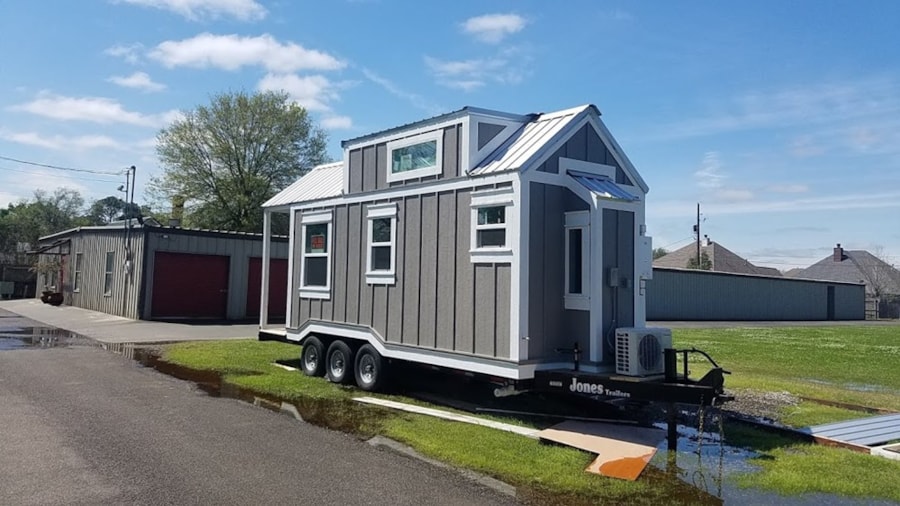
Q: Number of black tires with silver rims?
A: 3